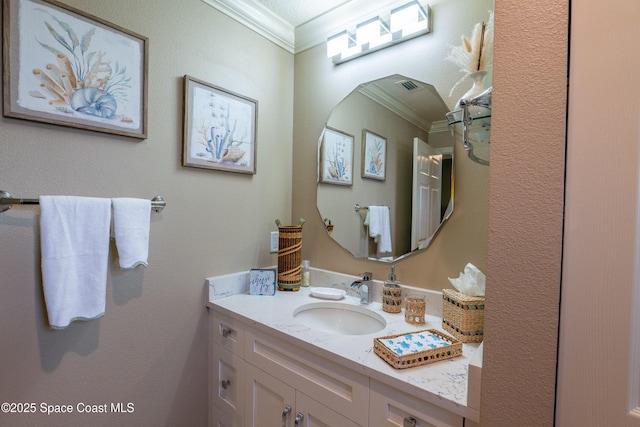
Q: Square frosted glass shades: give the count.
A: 3